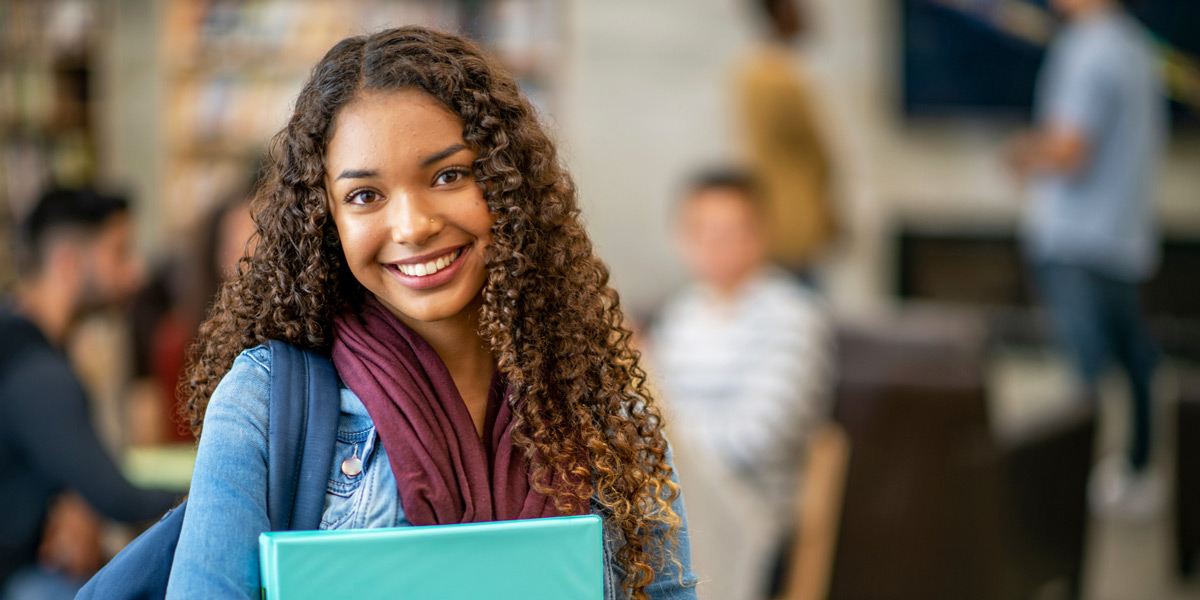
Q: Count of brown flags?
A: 0